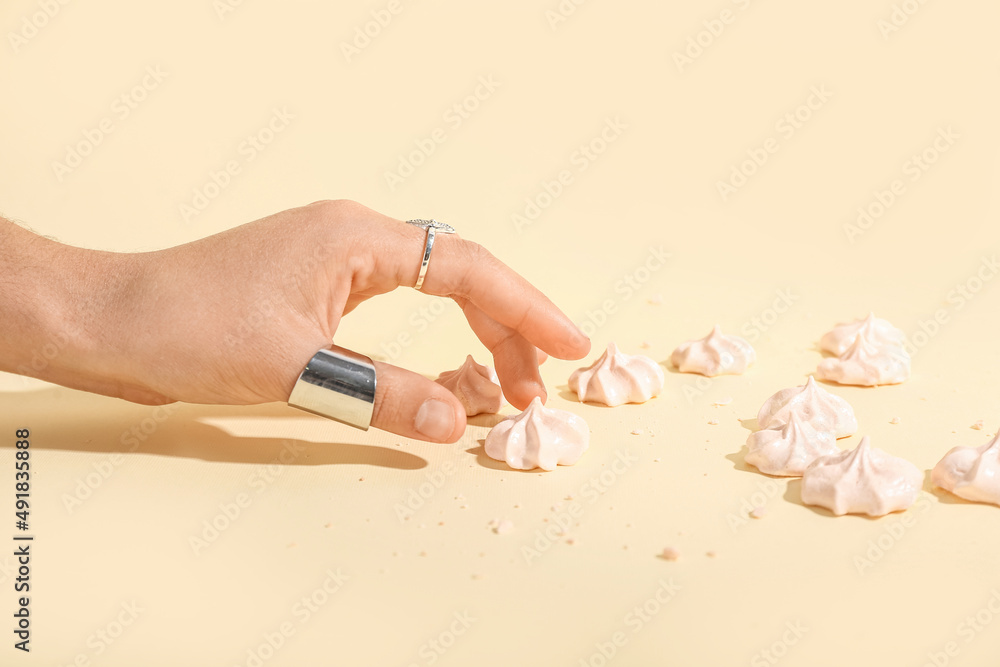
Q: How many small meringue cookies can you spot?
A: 10